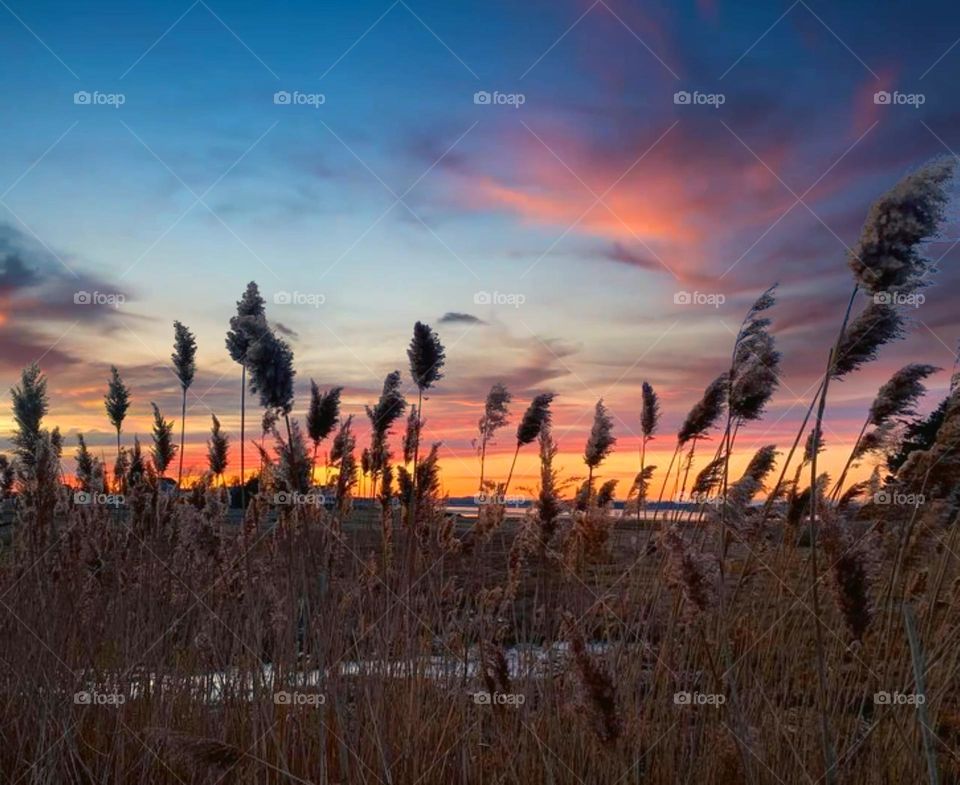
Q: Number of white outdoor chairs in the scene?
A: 0